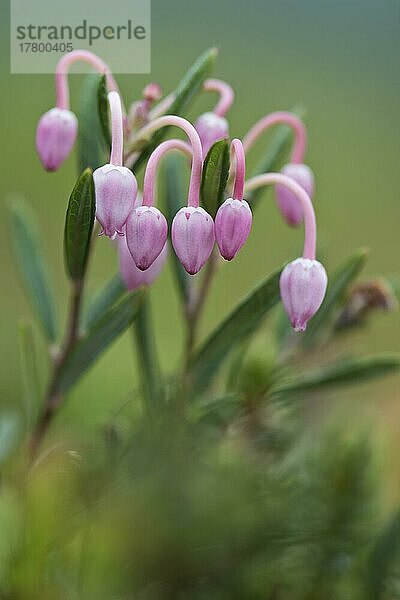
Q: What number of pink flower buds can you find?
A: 9